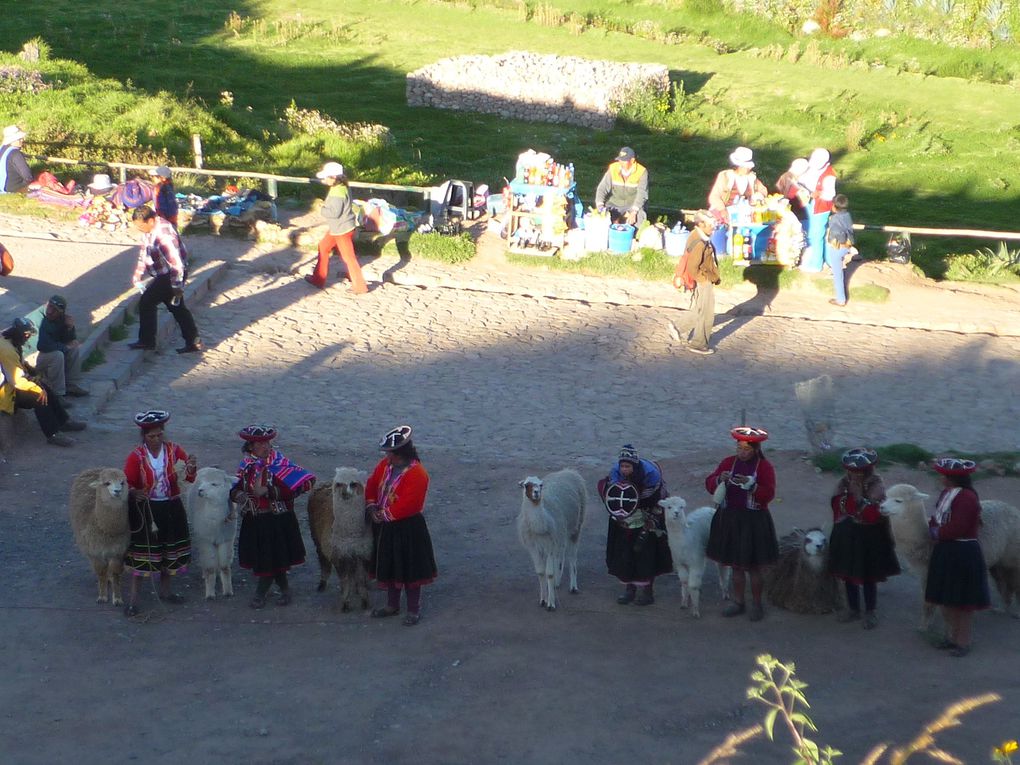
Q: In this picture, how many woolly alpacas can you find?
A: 7